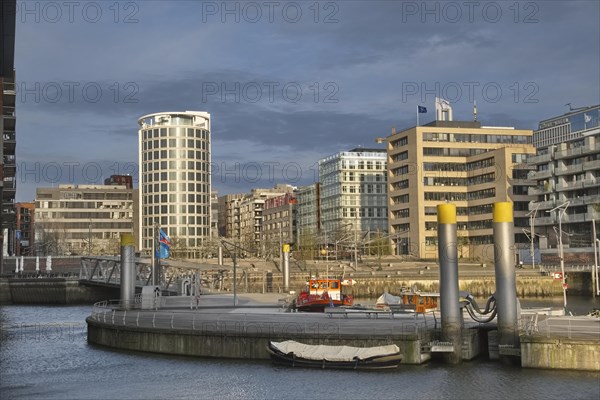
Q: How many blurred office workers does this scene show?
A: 0